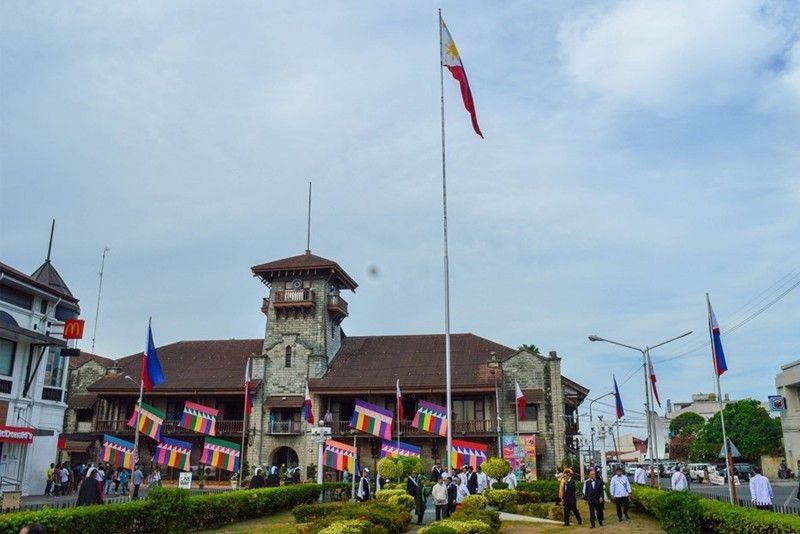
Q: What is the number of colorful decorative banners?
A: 10